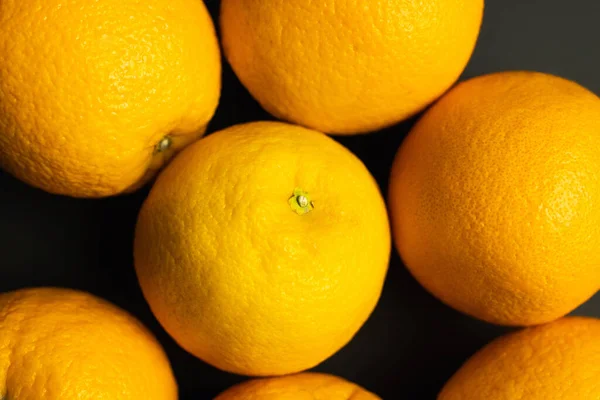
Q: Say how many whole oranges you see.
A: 1